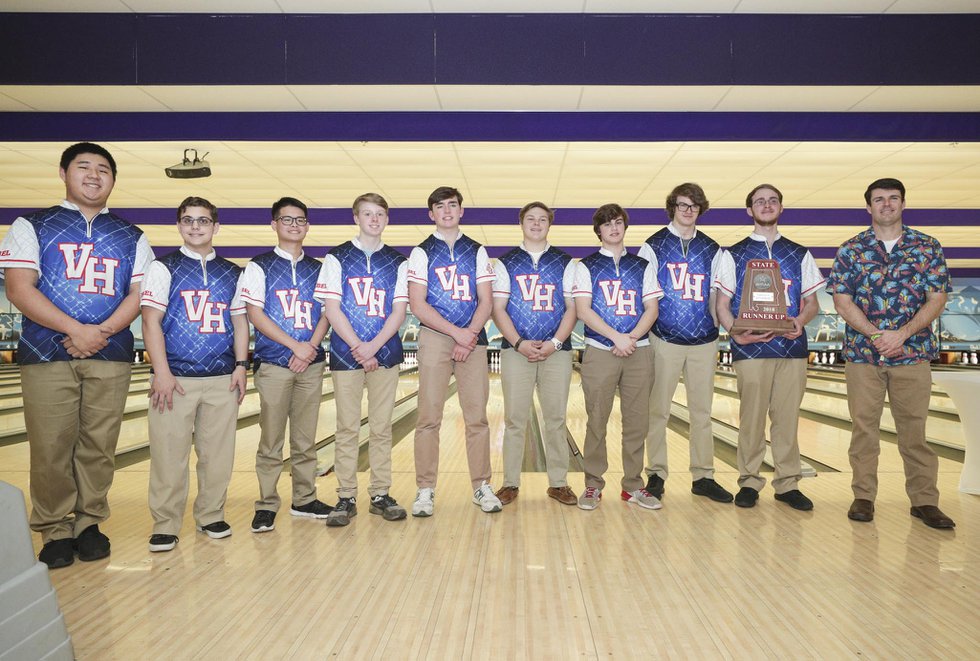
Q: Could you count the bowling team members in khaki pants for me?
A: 9